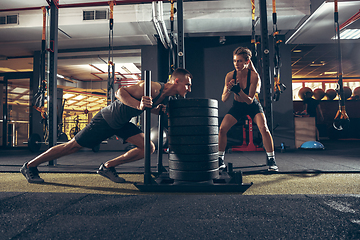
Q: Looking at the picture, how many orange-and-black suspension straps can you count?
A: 6